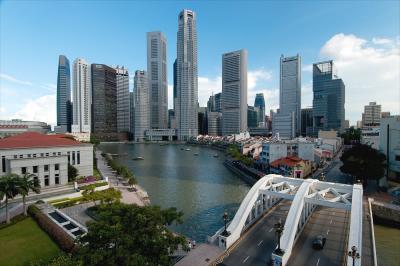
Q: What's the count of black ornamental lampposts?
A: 3